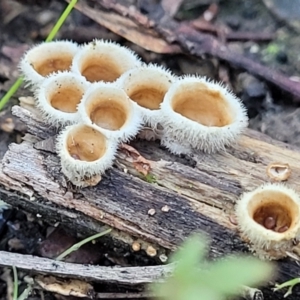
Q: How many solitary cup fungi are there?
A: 1